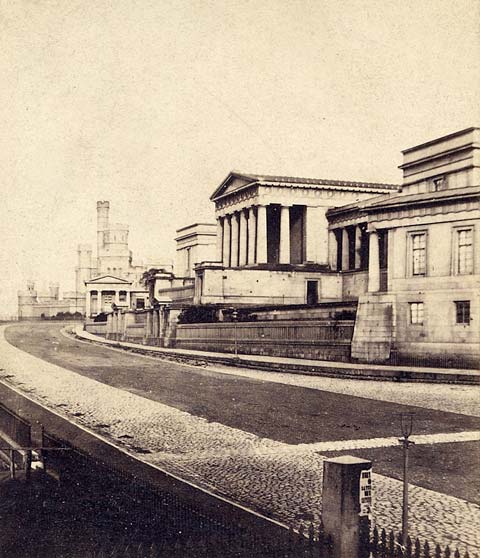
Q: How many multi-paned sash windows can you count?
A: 4